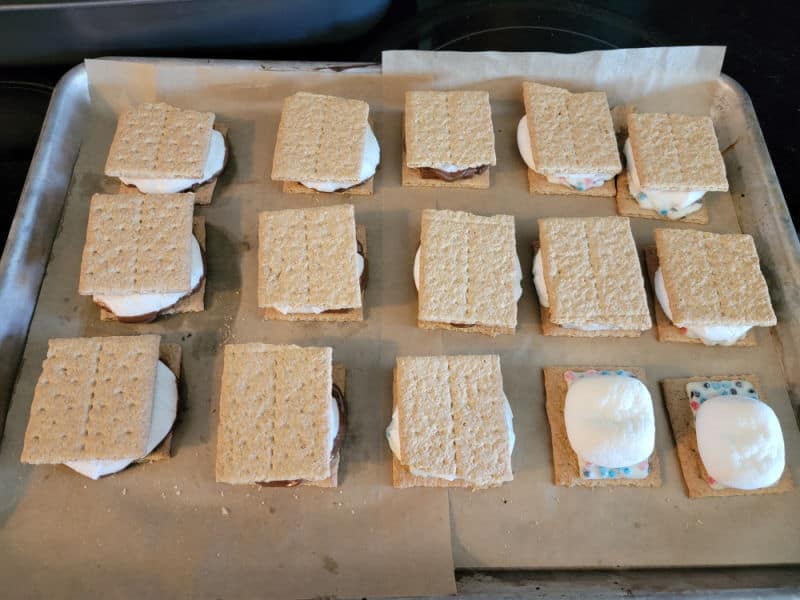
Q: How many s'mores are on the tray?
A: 15